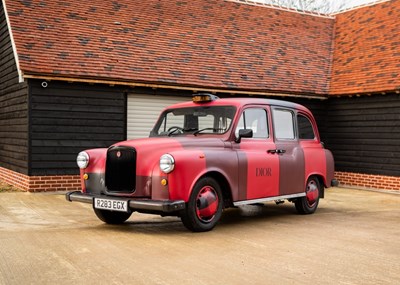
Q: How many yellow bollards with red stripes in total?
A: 0